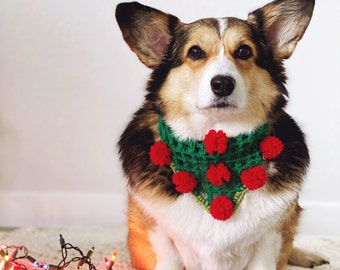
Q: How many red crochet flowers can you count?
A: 7